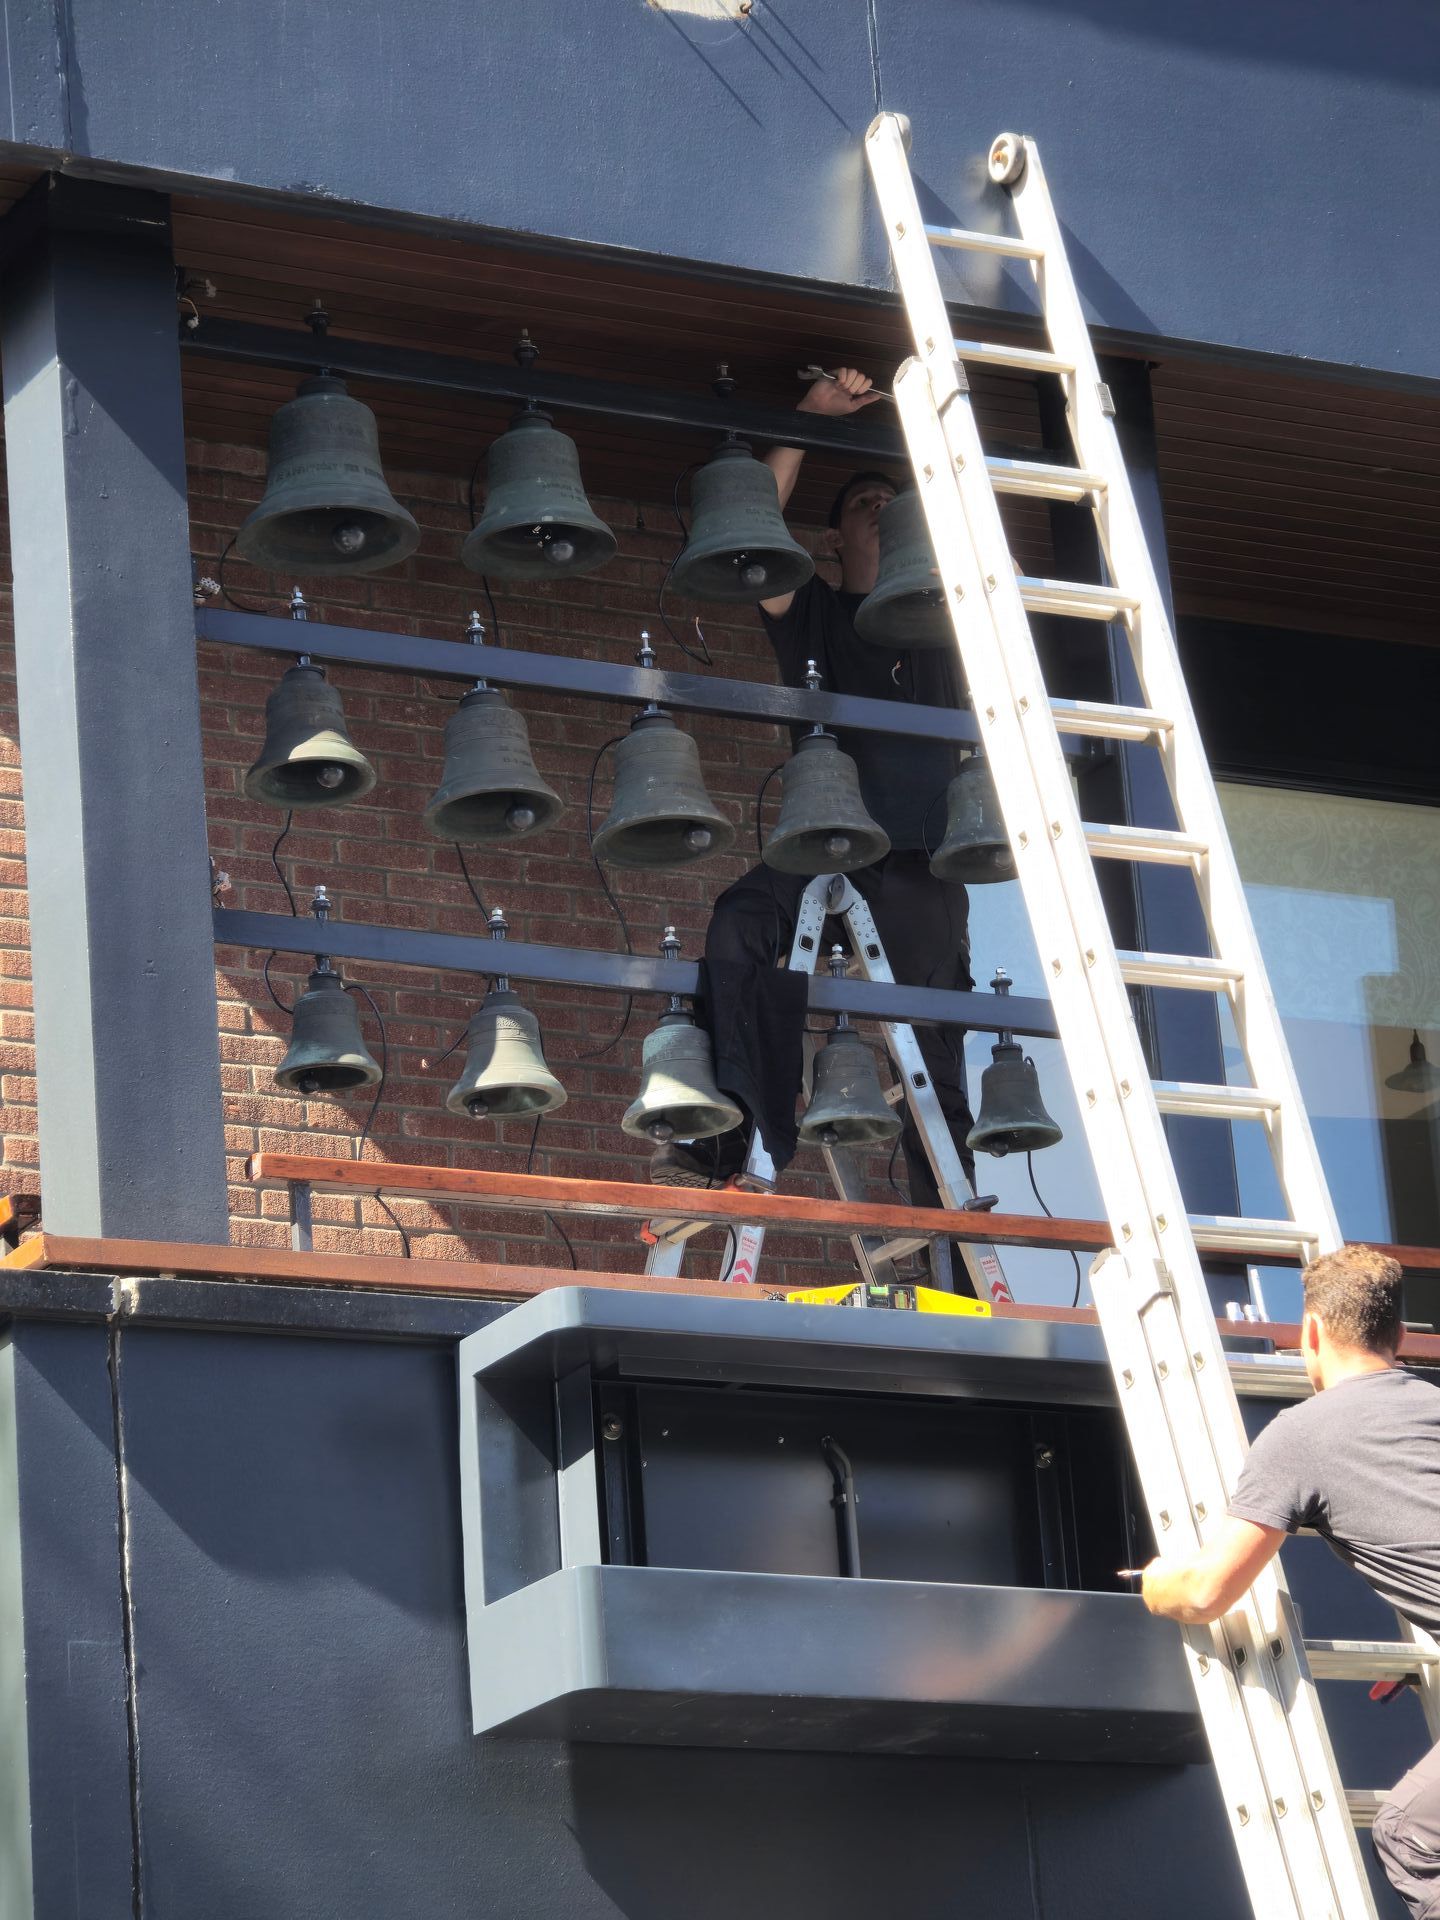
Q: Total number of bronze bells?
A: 14